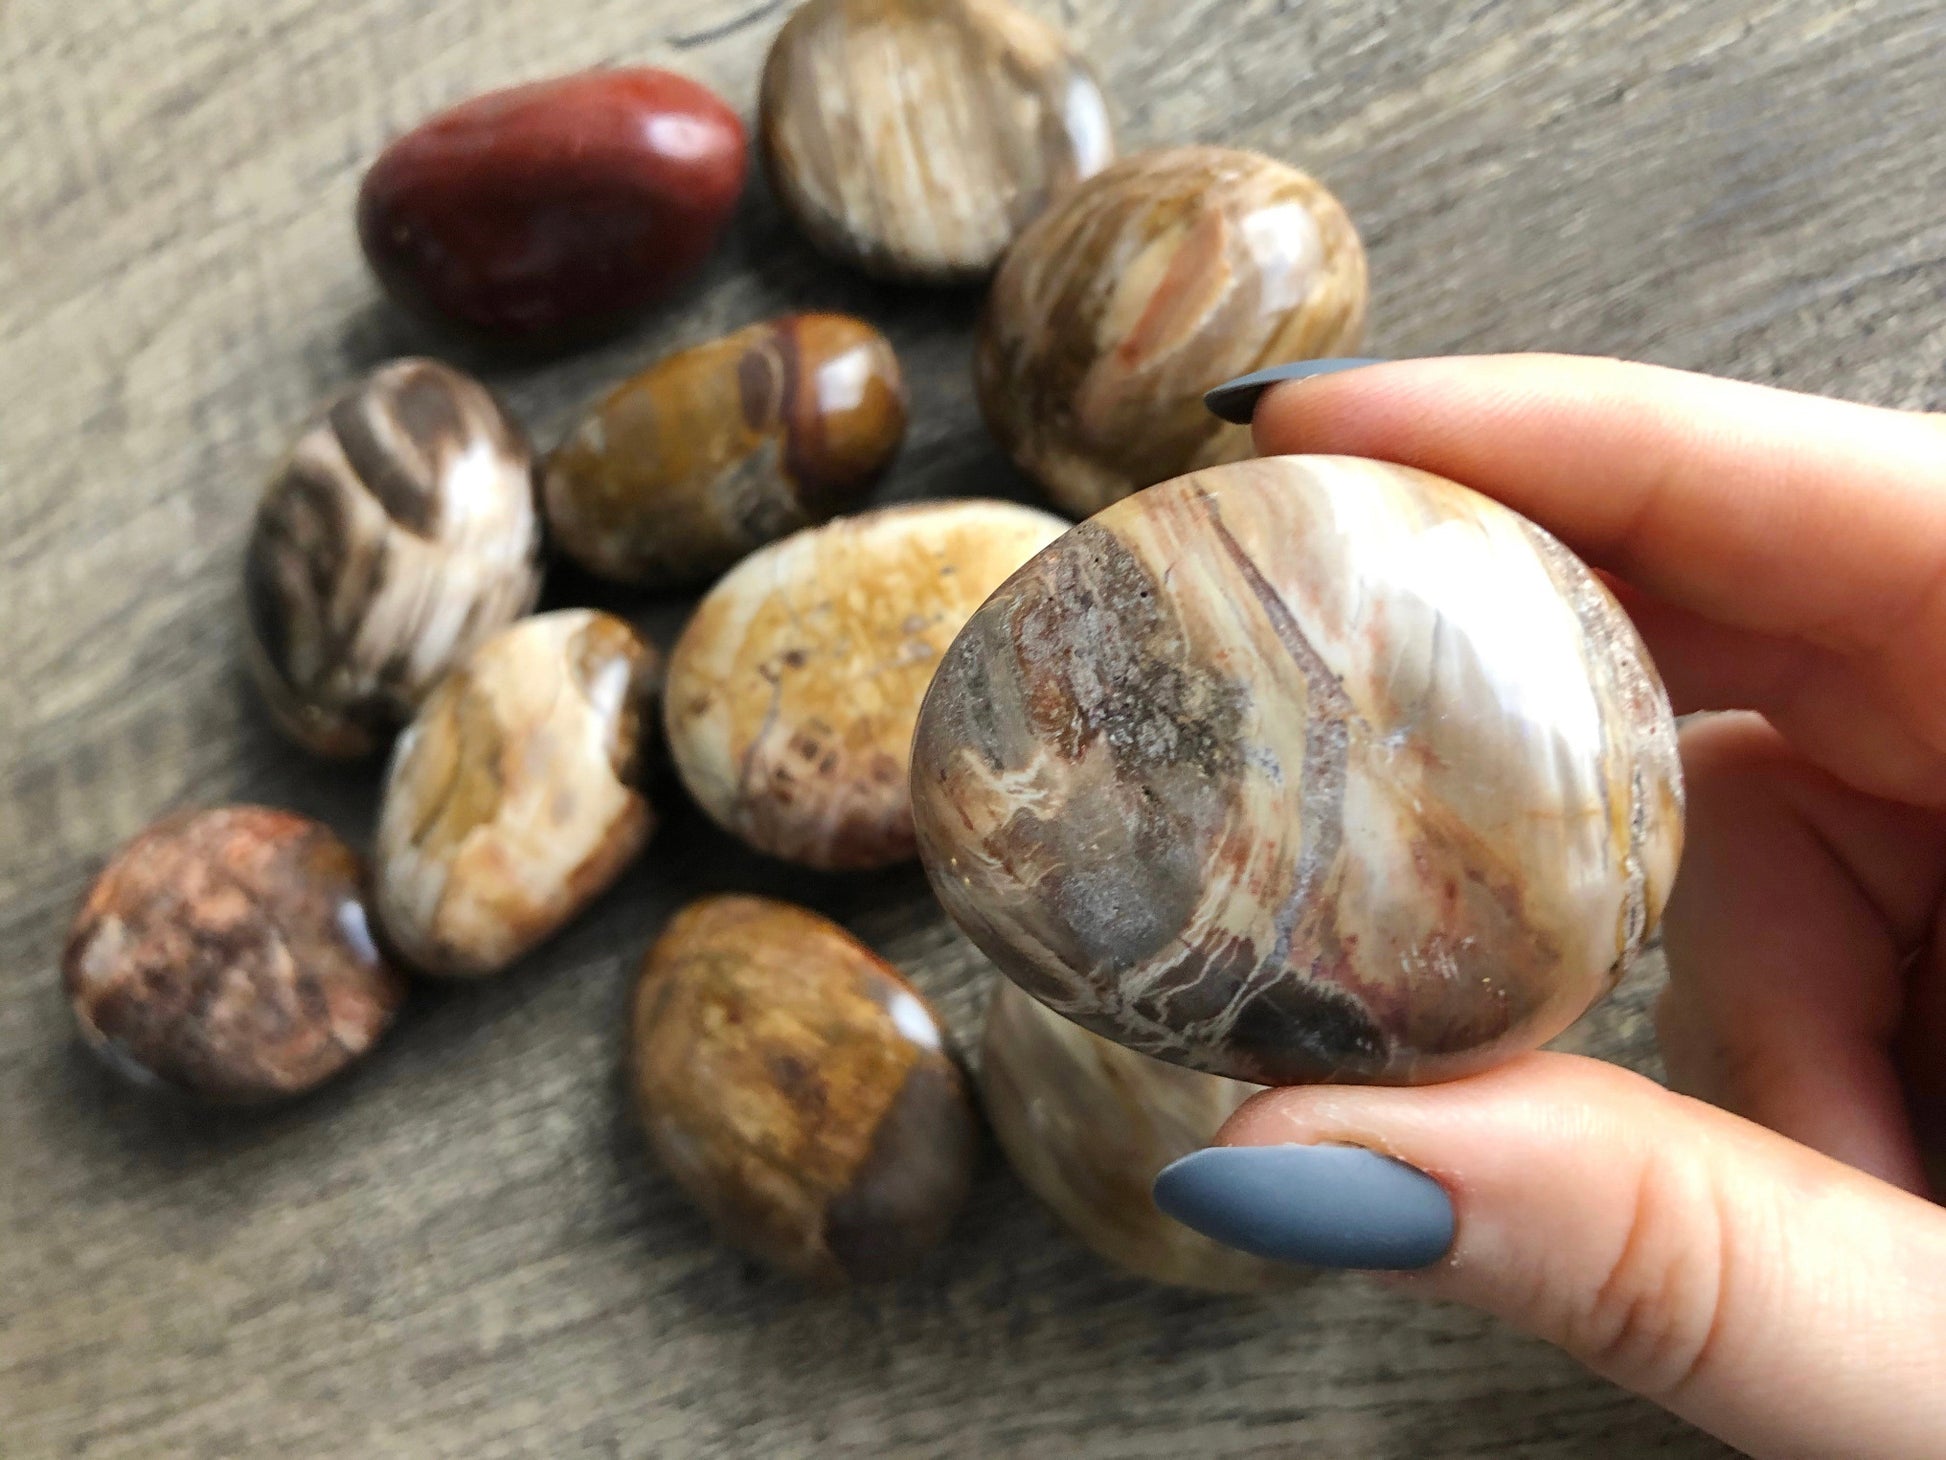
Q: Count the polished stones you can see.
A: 11